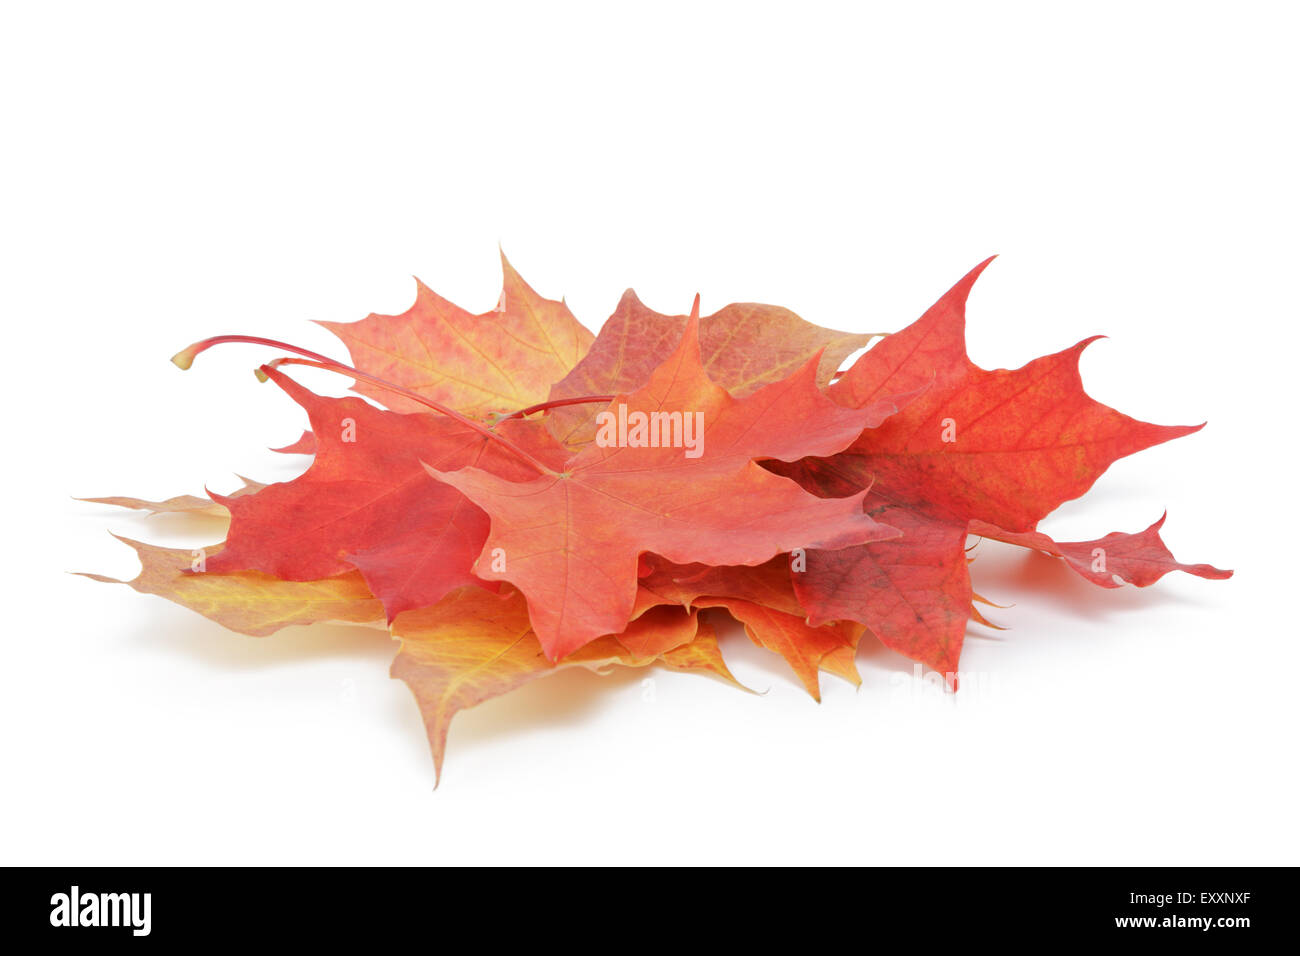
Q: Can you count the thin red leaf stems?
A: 3